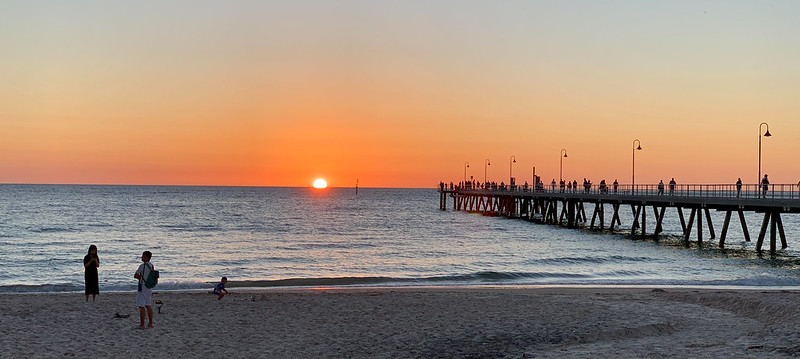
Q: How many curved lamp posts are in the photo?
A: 6